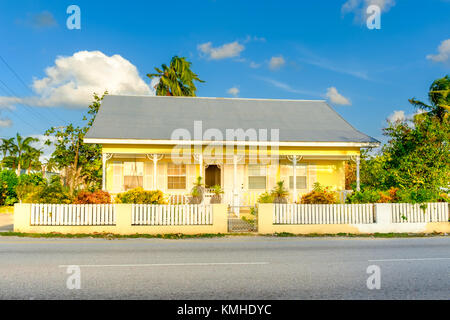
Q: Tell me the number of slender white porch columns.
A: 6